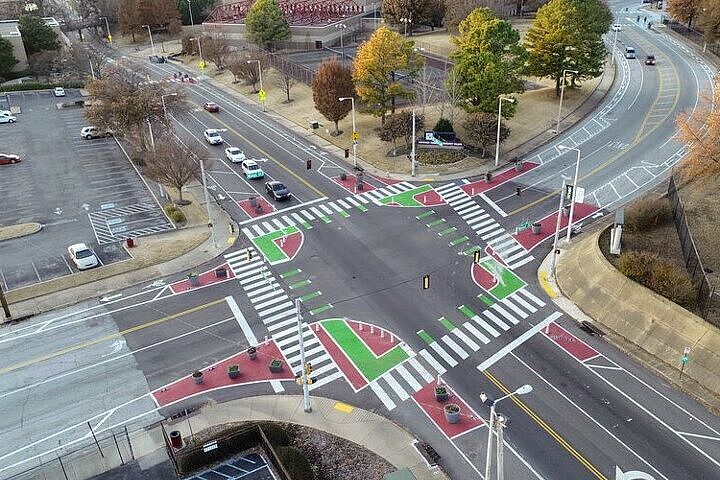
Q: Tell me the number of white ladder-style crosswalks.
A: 4